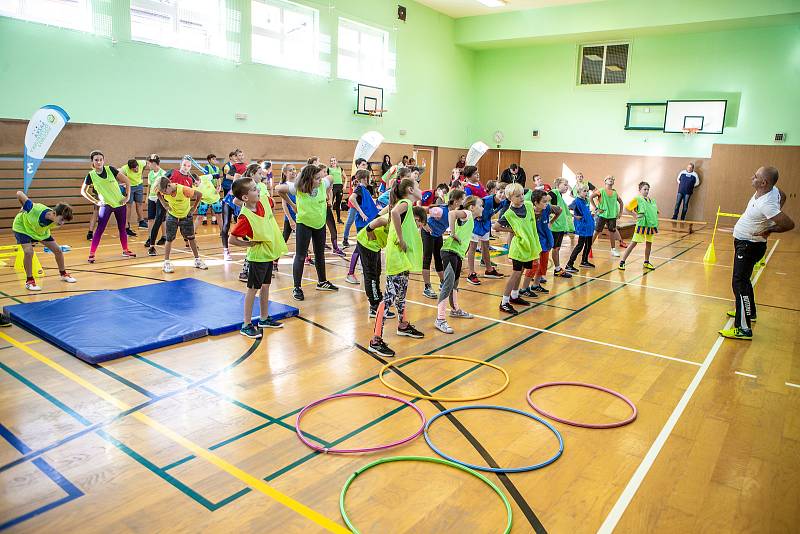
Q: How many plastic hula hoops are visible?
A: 5